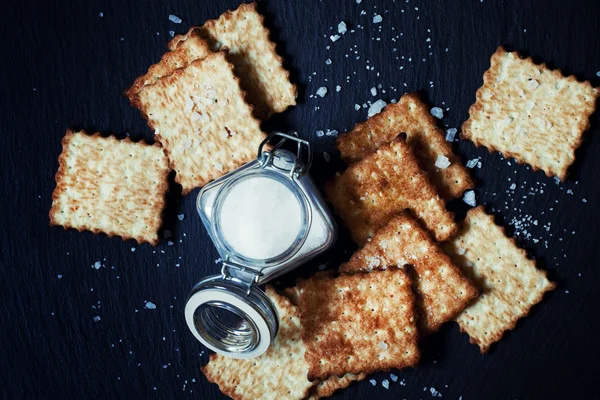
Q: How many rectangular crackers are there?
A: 12